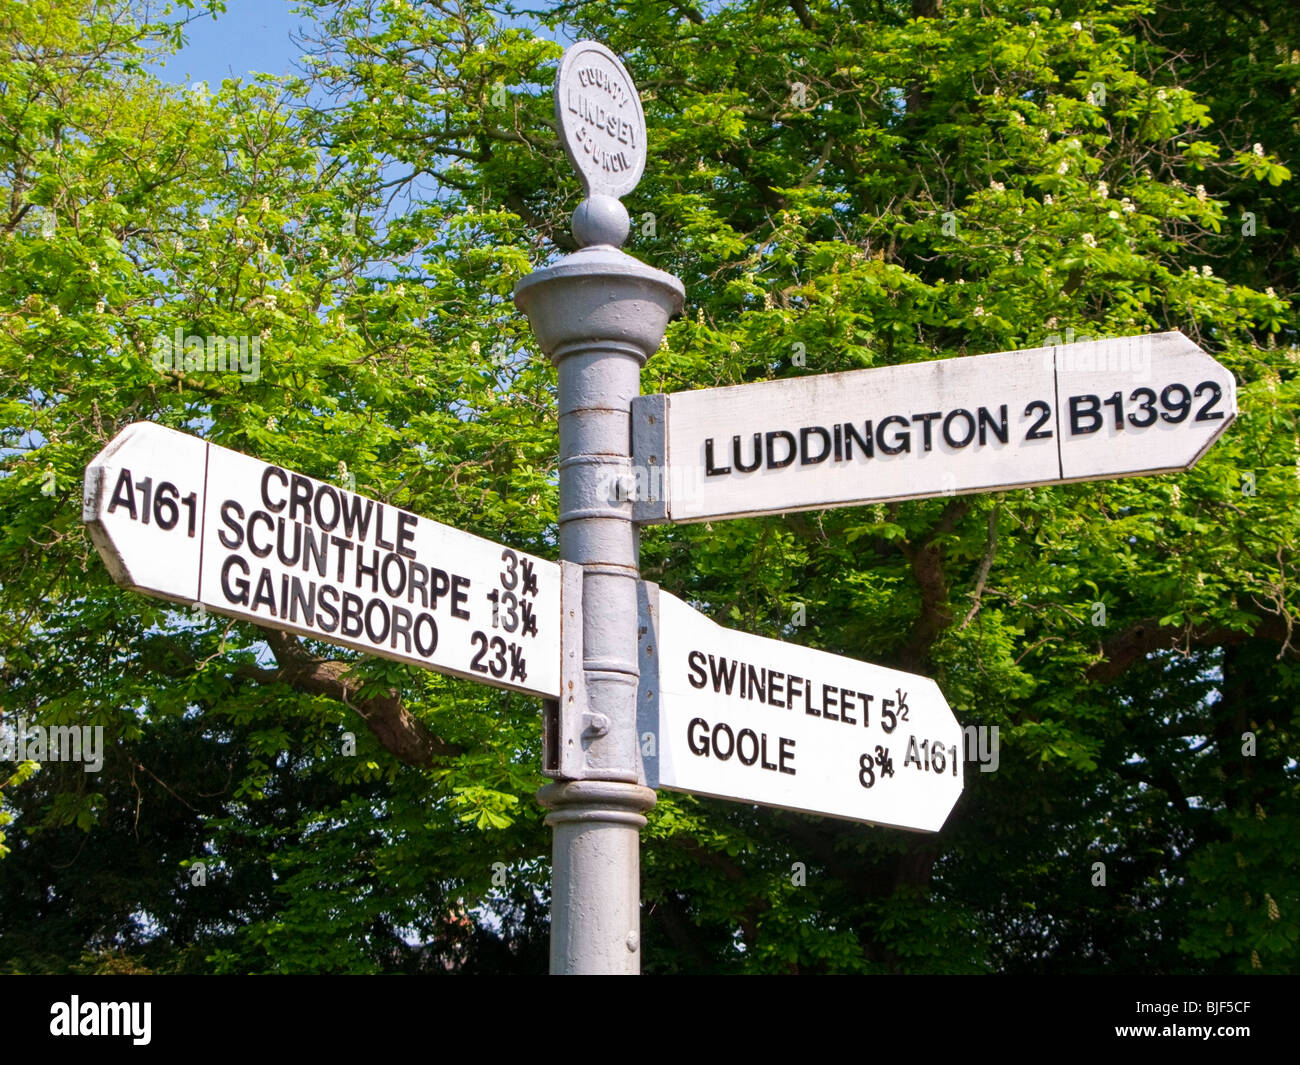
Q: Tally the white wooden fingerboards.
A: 3